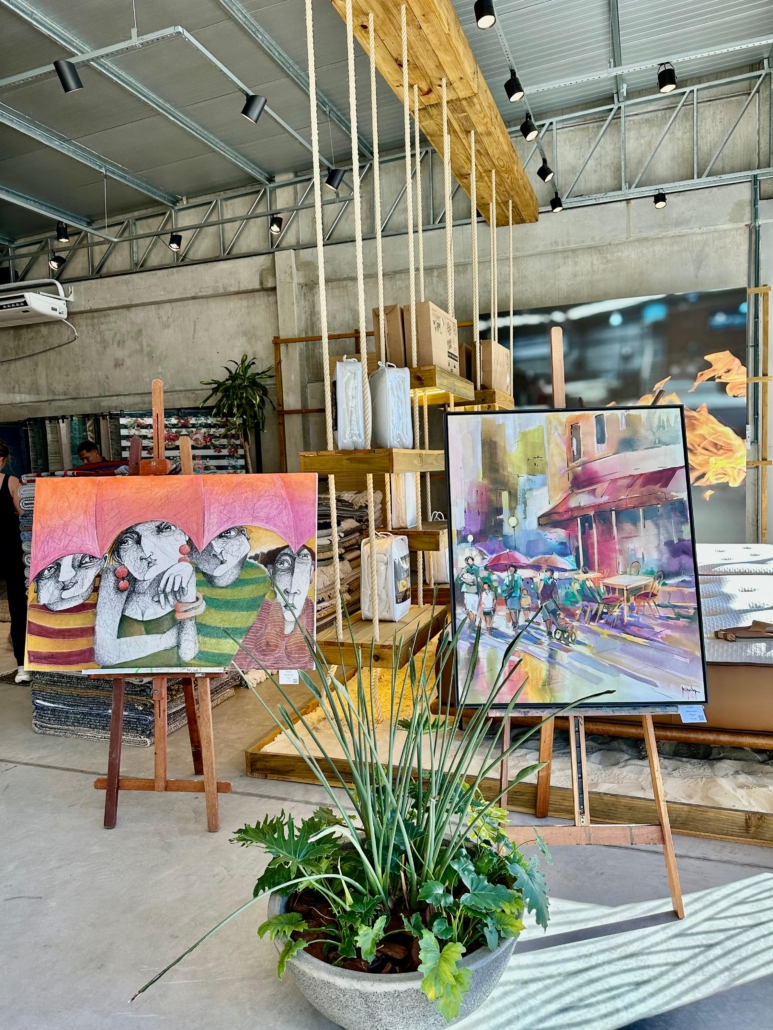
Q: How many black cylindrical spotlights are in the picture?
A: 14